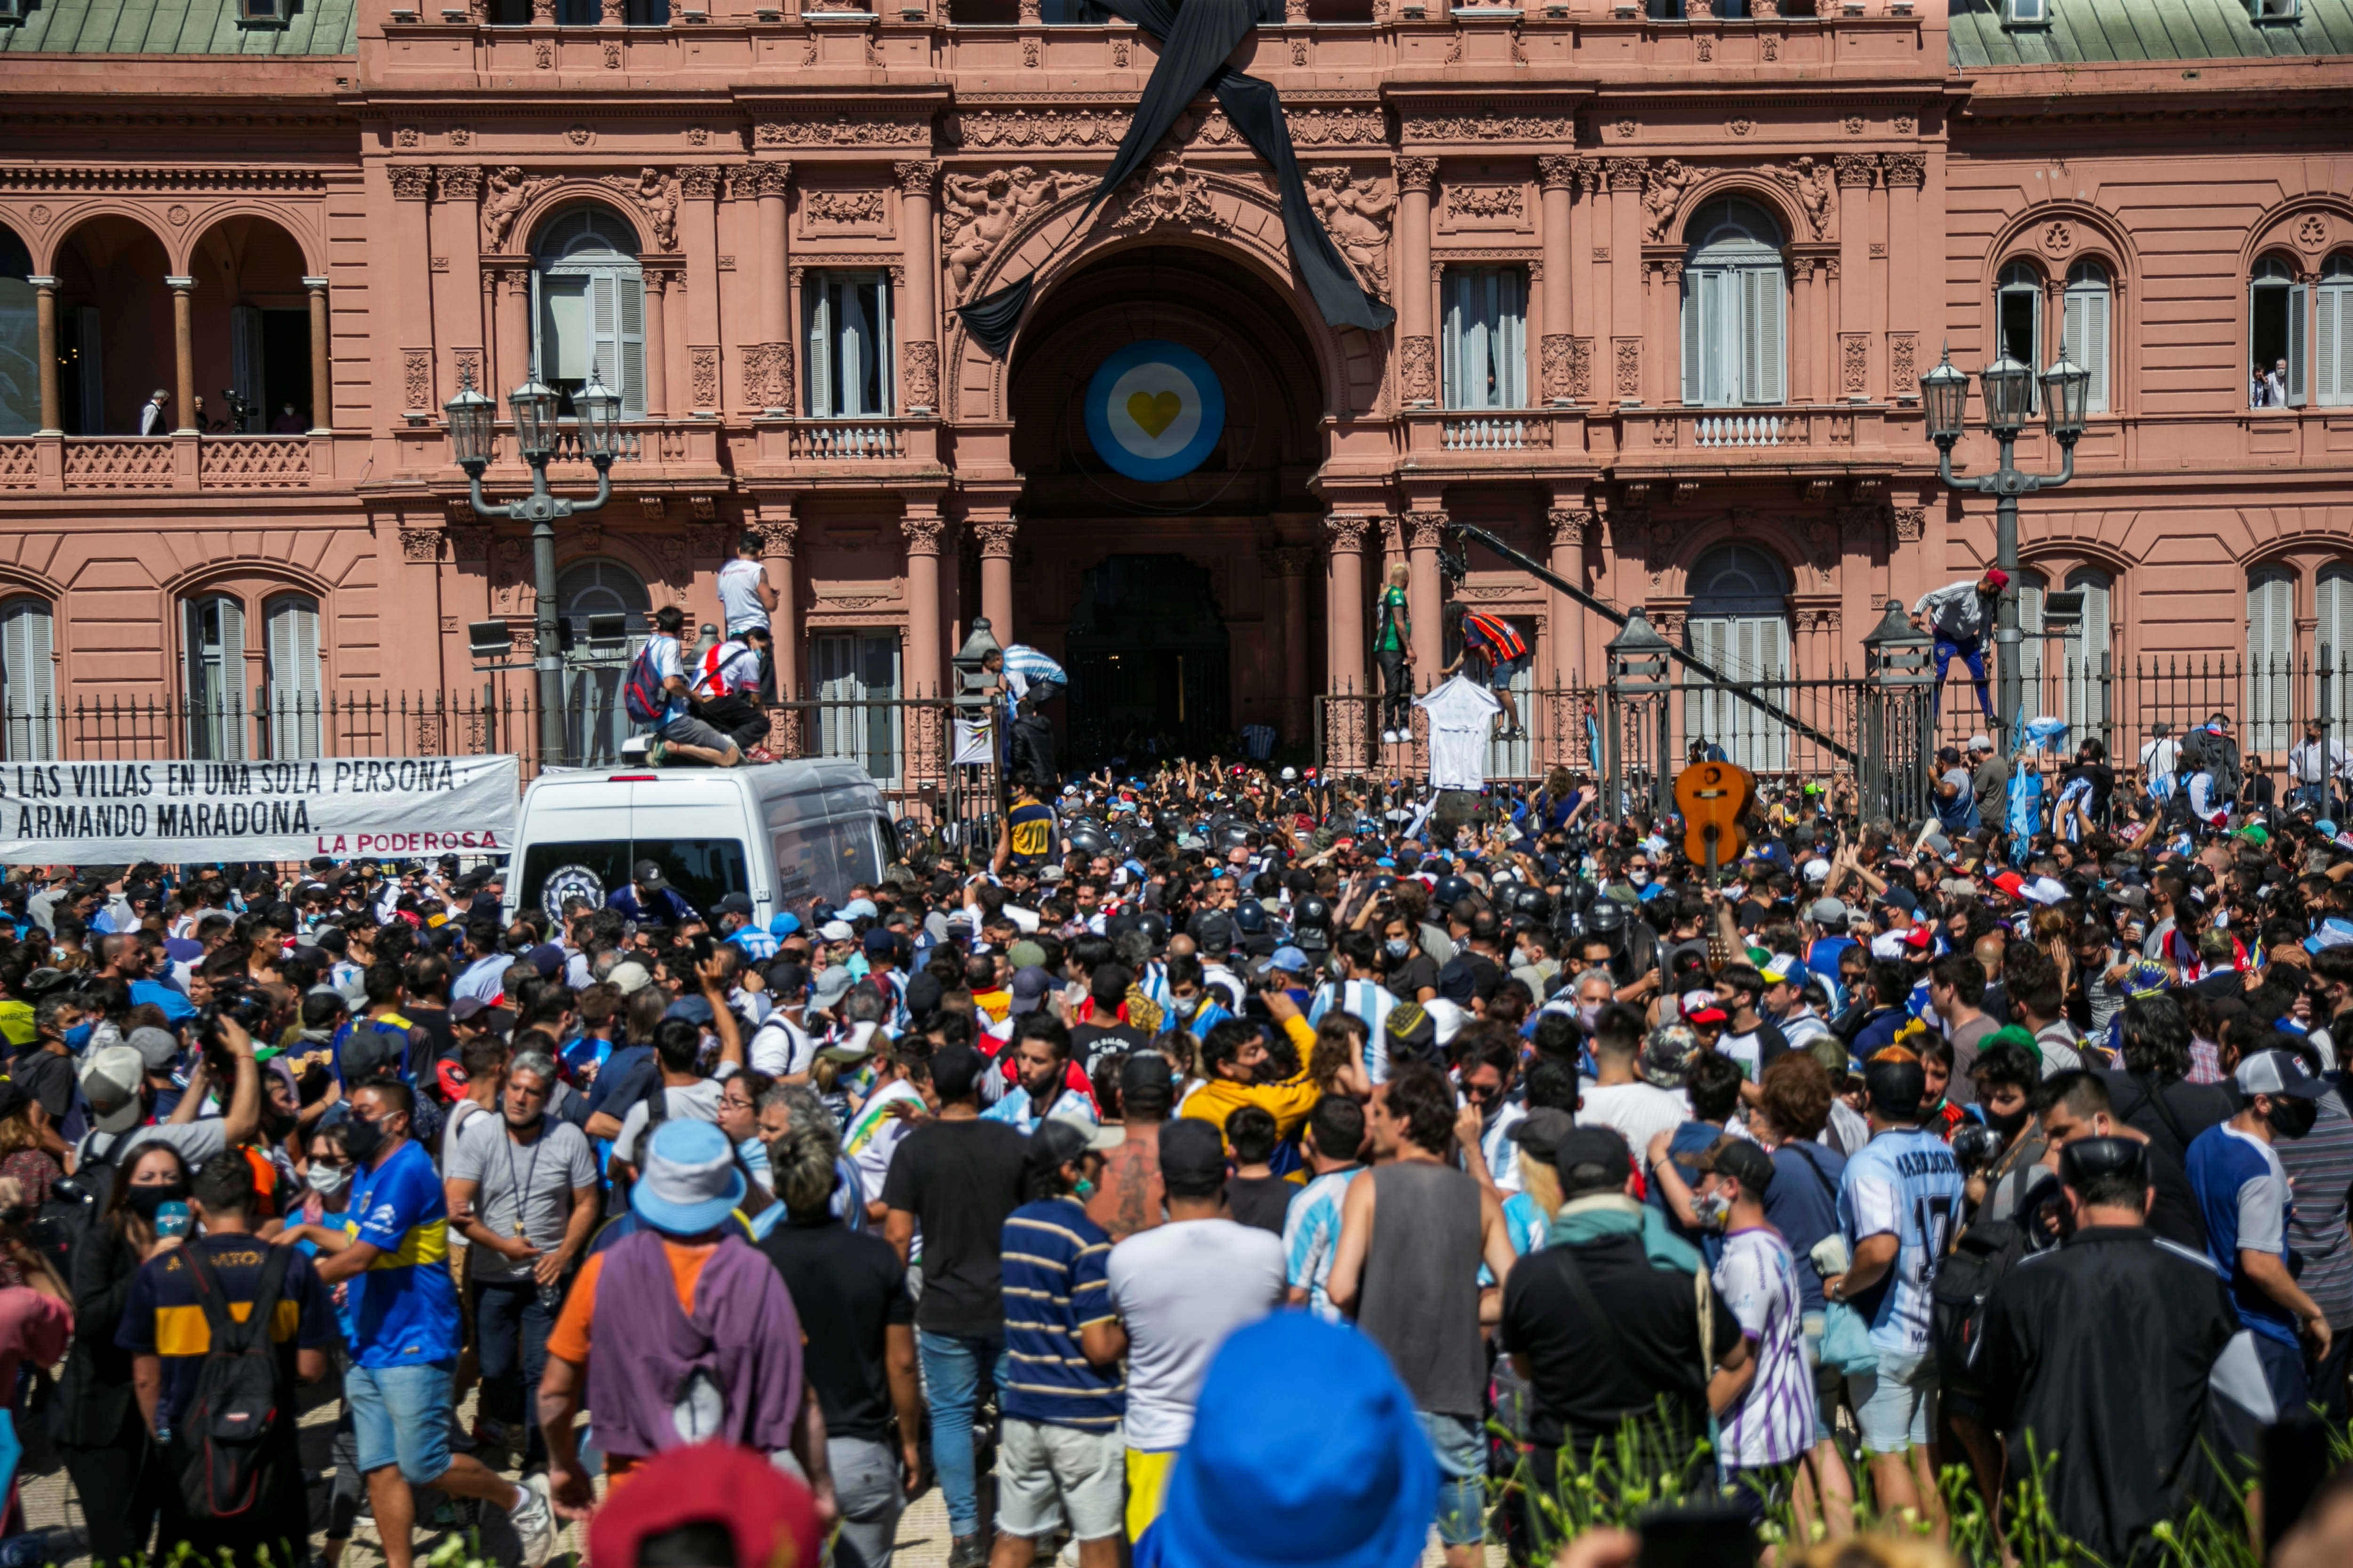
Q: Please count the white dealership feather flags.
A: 0